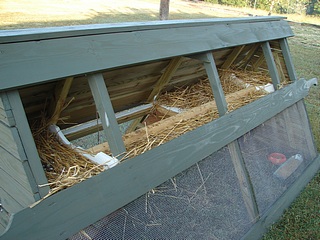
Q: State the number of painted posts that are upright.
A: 5